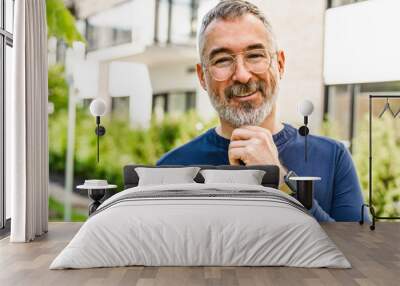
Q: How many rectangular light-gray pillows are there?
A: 2